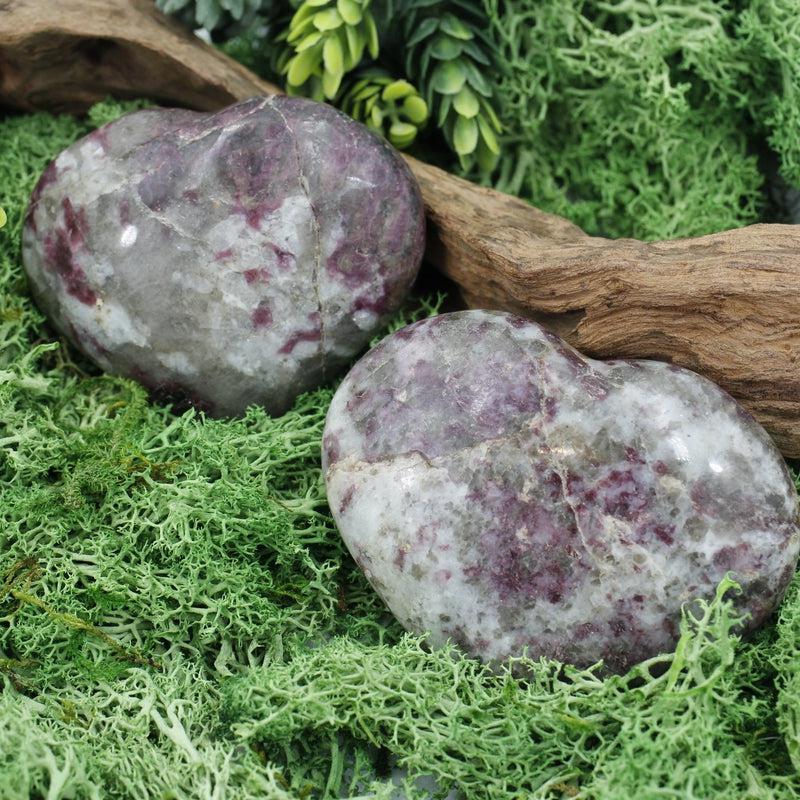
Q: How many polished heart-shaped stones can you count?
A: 2